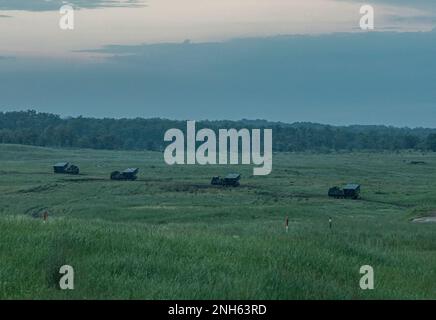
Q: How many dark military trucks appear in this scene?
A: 4